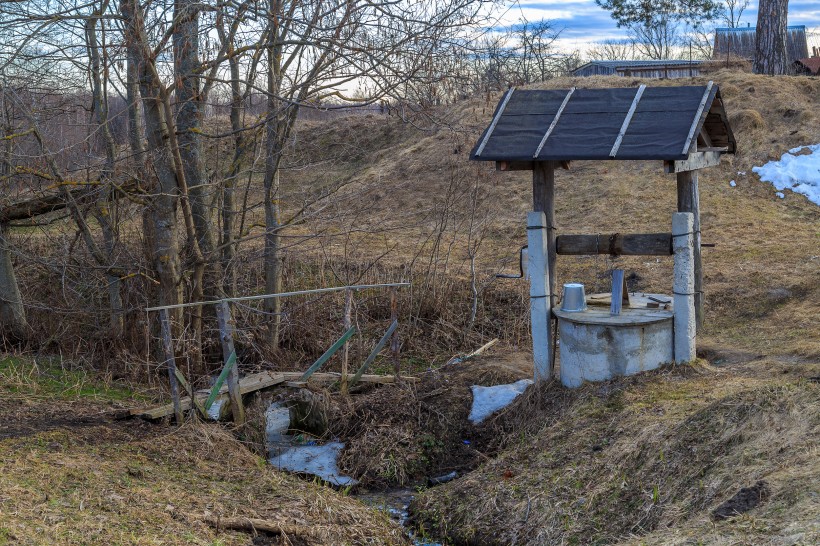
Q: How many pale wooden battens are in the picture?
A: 4